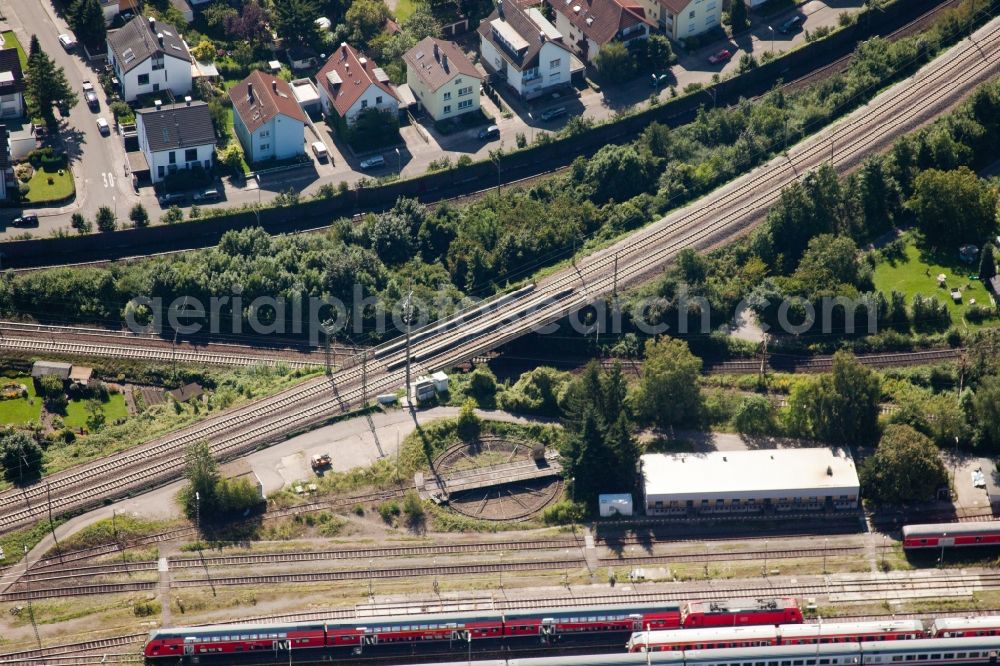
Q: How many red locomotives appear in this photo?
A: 1